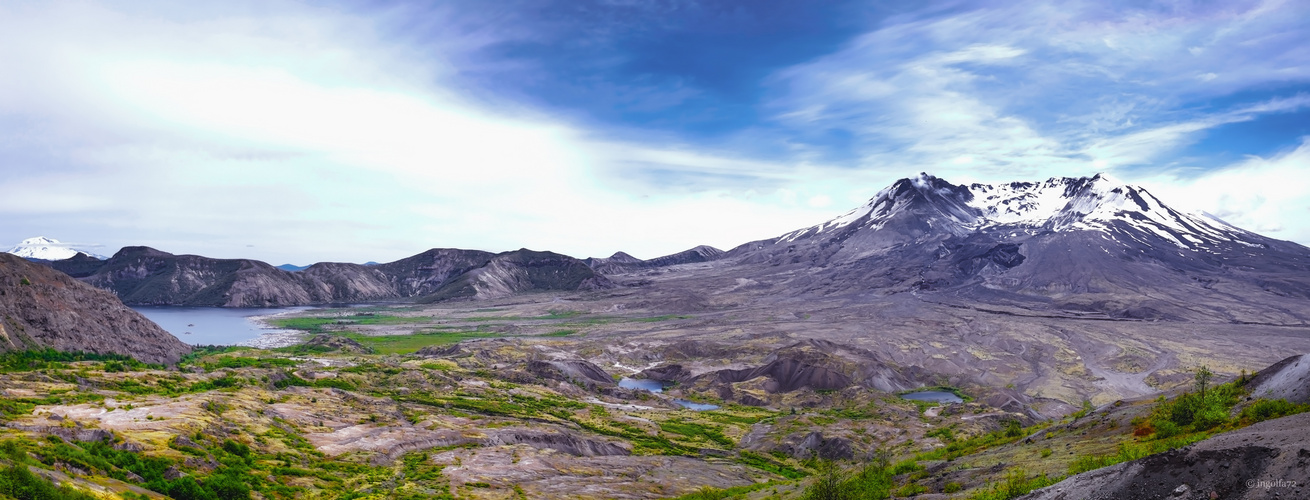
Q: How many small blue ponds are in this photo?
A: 3